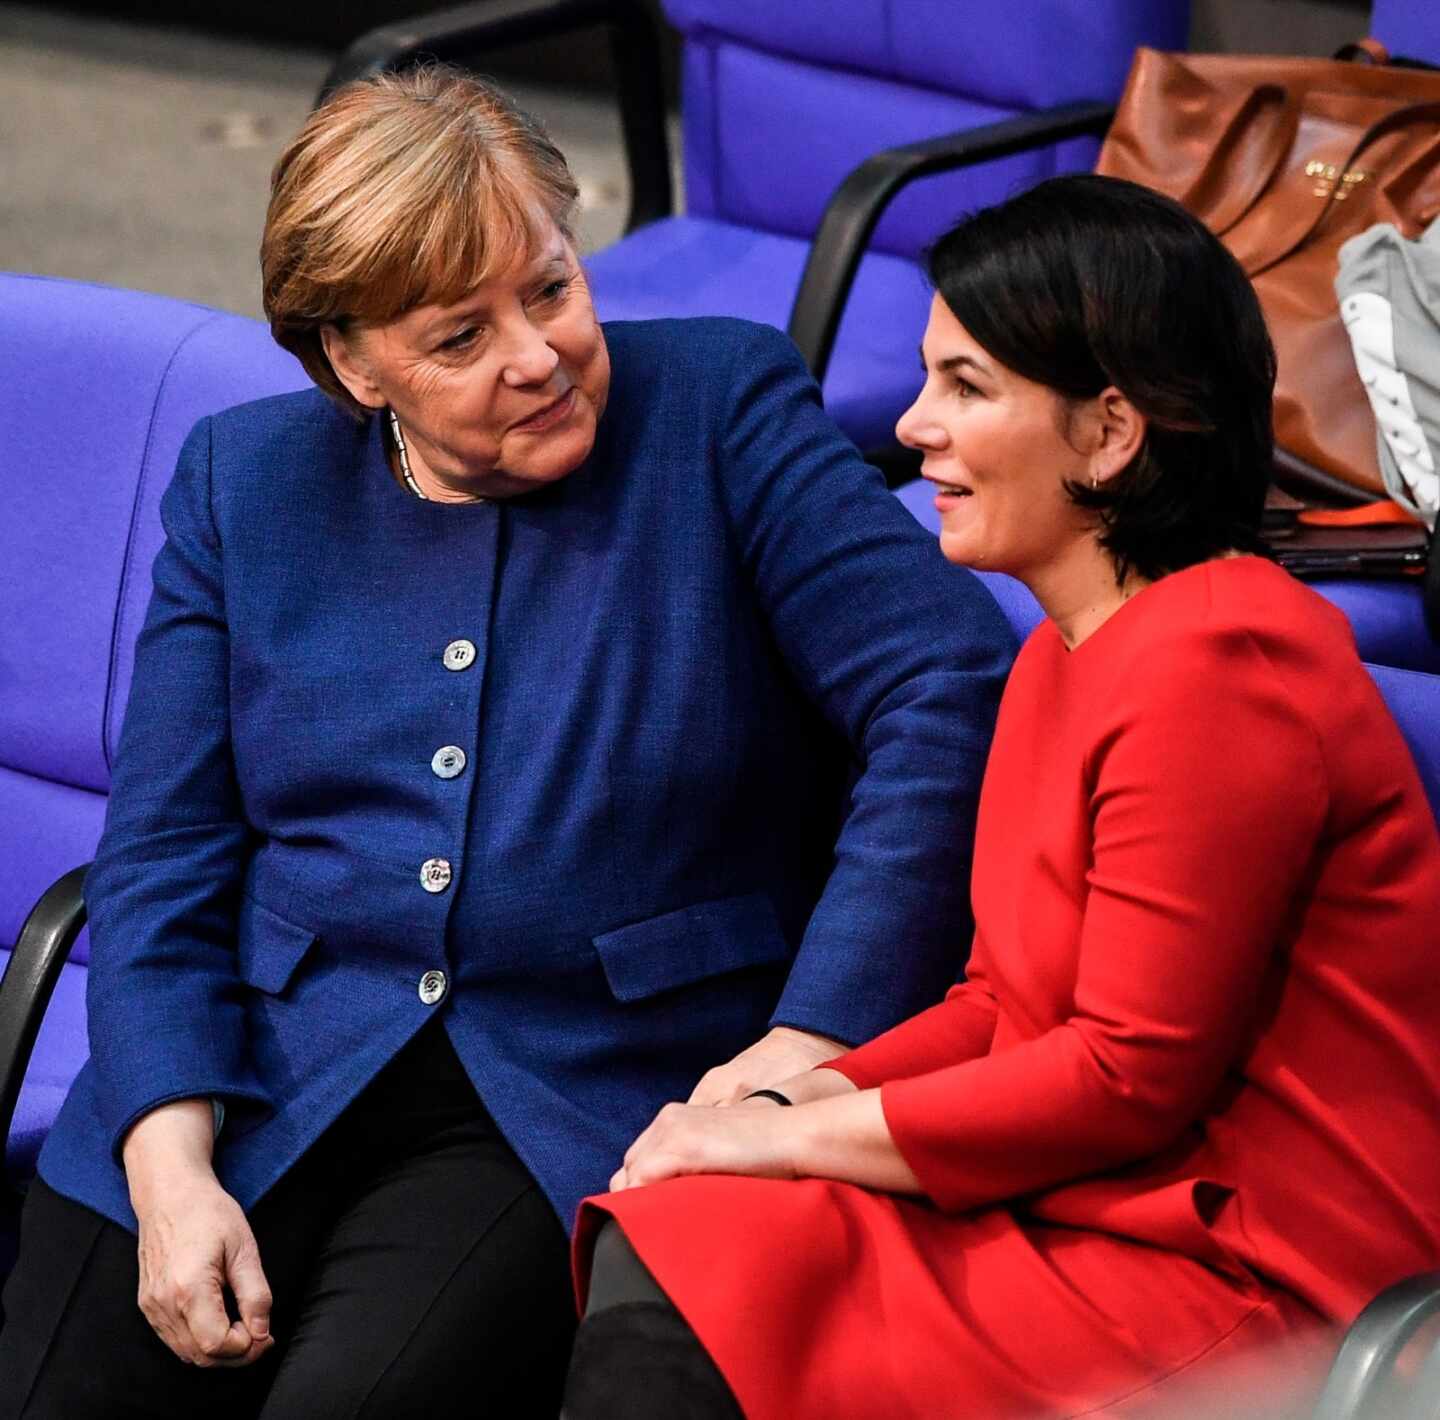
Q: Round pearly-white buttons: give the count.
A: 4